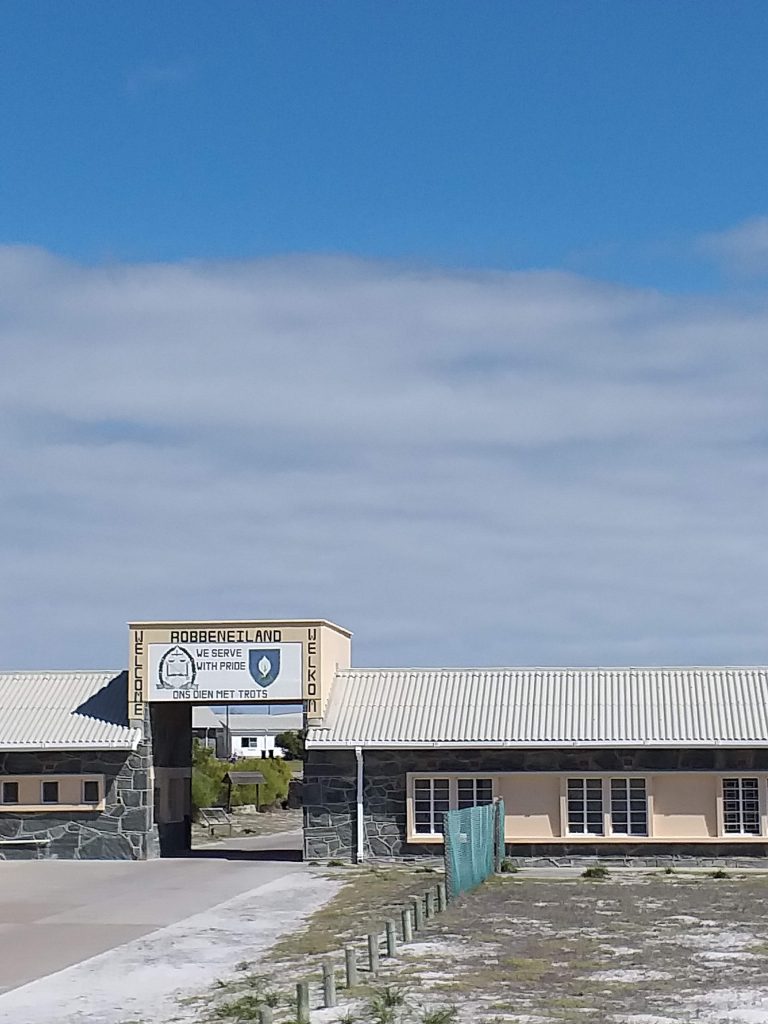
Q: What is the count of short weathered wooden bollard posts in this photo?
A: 10